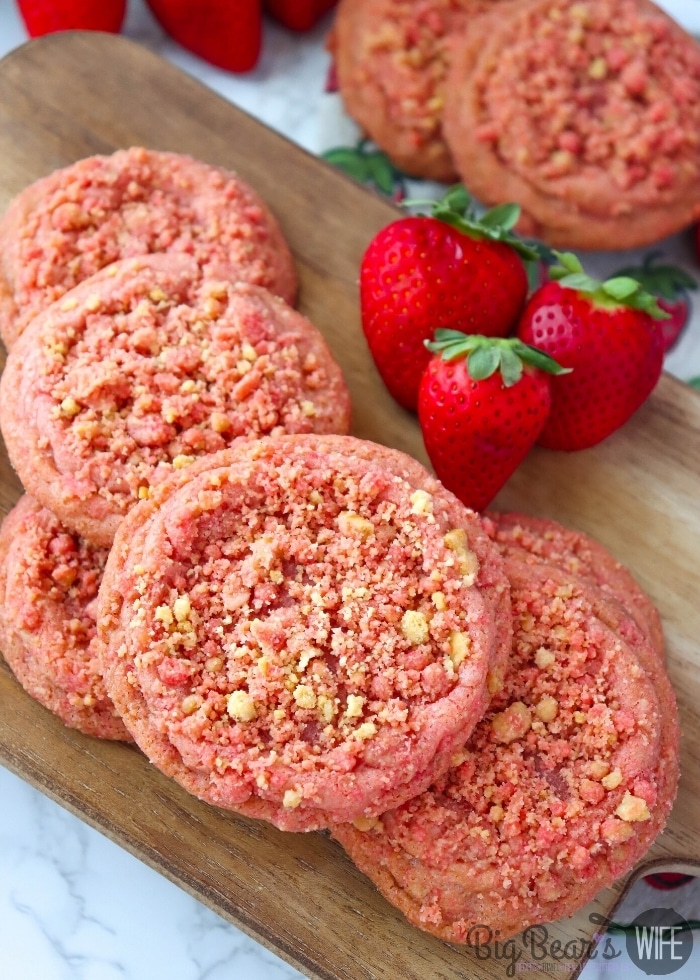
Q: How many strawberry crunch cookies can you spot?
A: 8